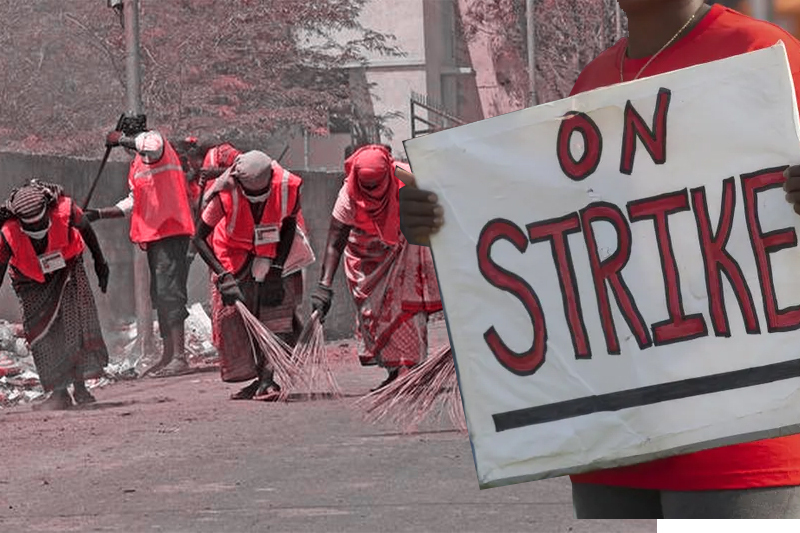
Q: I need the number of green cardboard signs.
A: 0